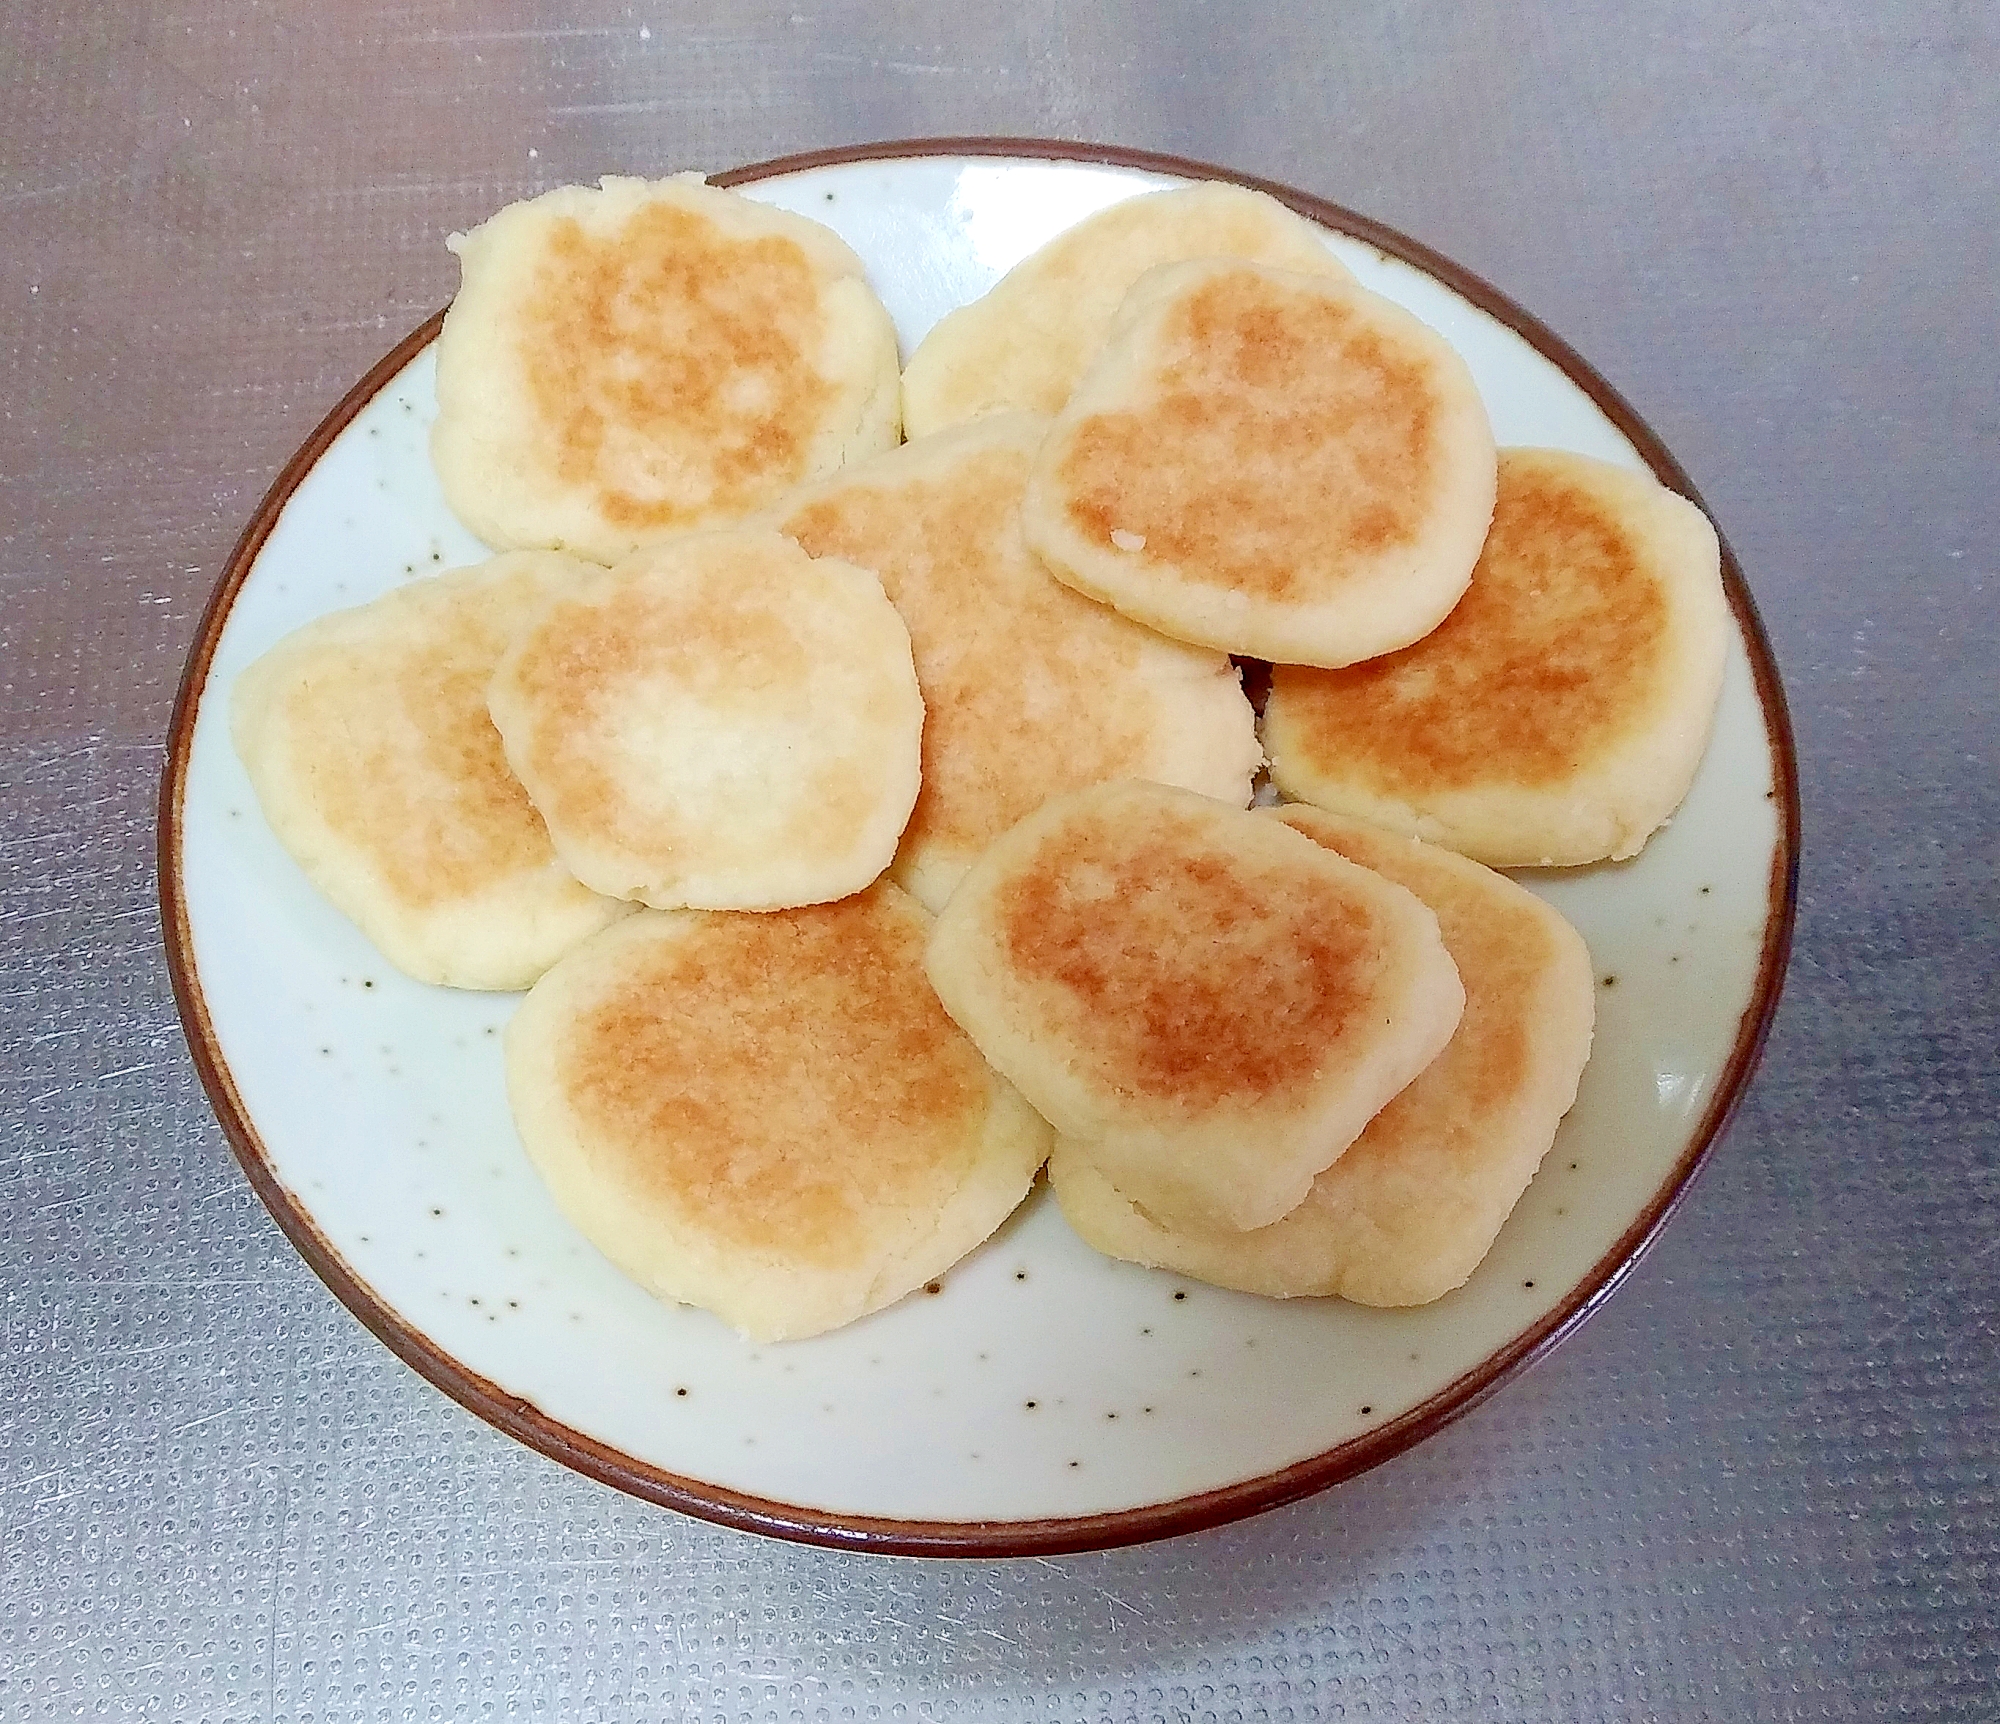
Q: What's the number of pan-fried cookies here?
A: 10